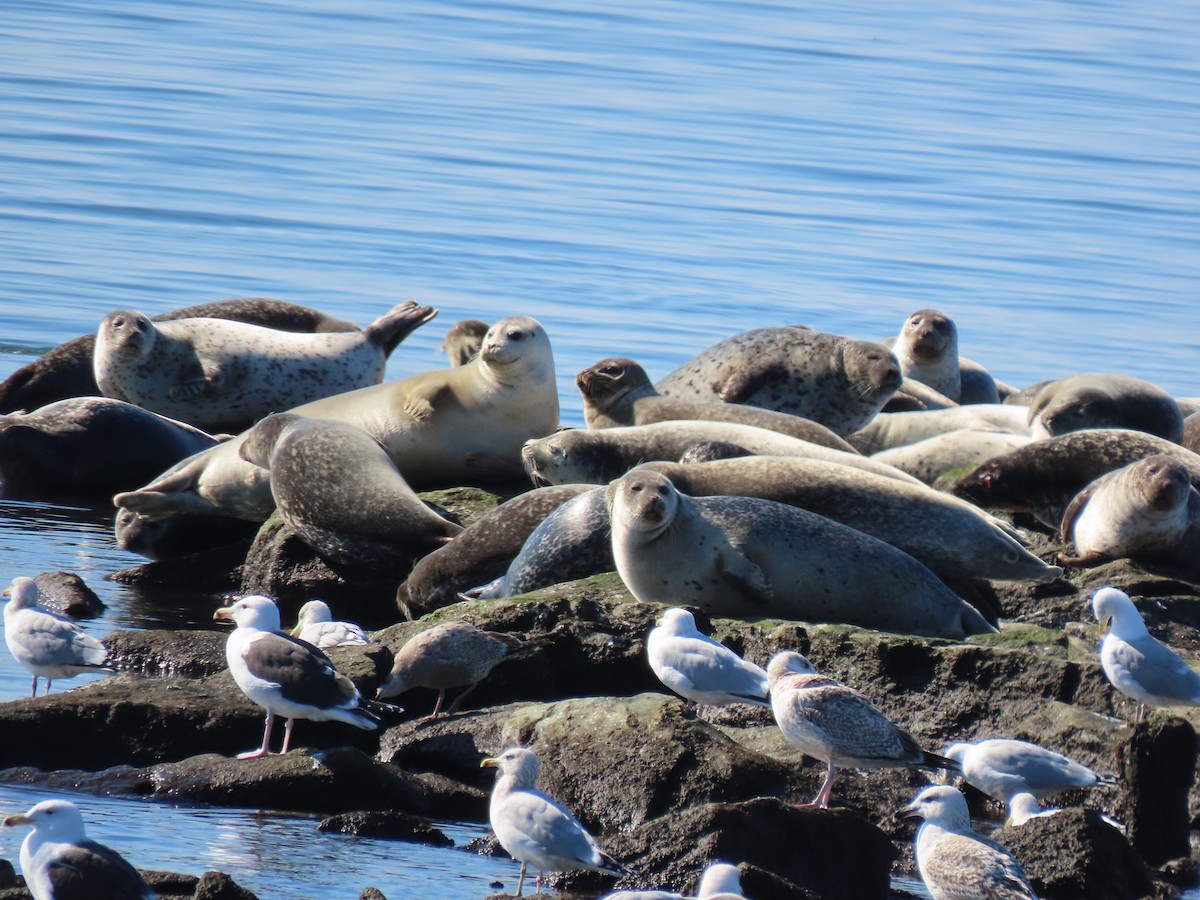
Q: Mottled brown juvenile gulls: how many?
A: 3